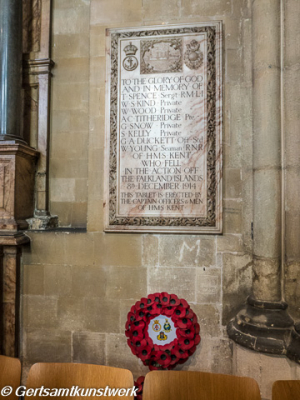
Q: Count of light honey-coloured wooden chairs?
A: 4